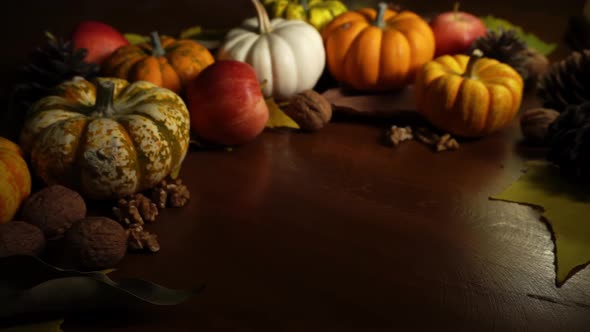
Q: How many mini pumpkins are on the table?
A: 7